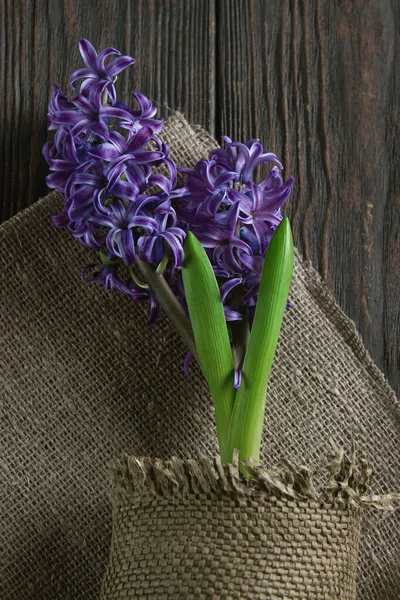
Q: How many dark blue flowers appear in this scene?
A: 2